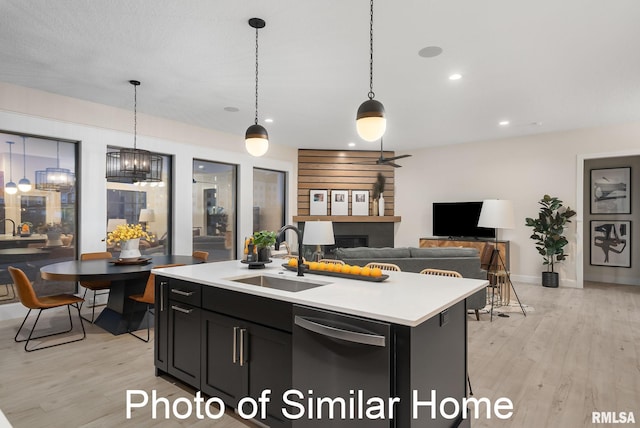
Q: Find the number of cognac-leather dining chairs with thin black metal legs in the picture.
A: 4